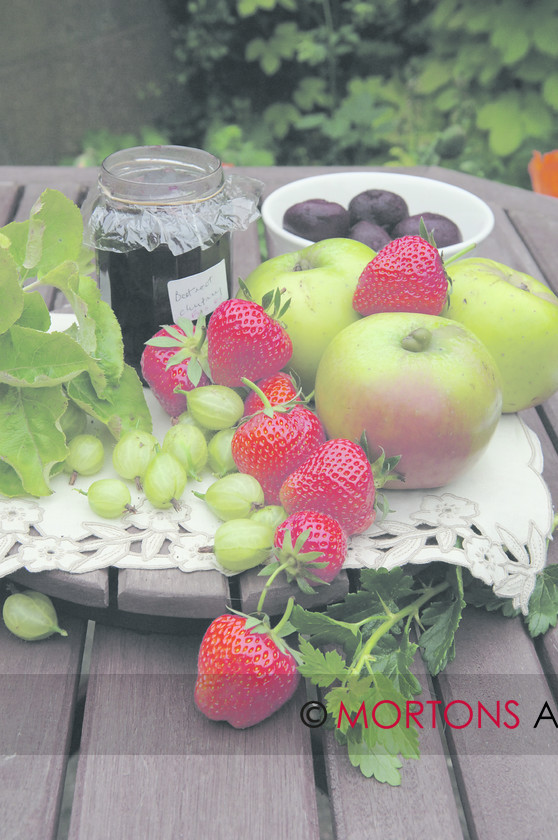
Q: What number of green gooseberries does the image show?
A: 13